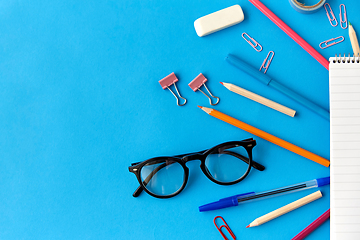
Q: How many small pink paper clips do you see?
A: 5